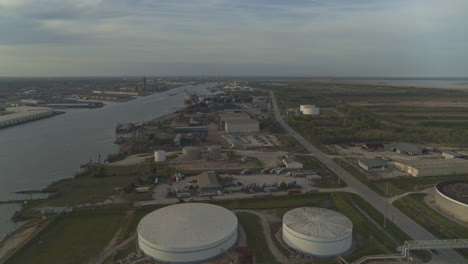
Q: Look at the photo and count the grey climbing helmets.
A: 0